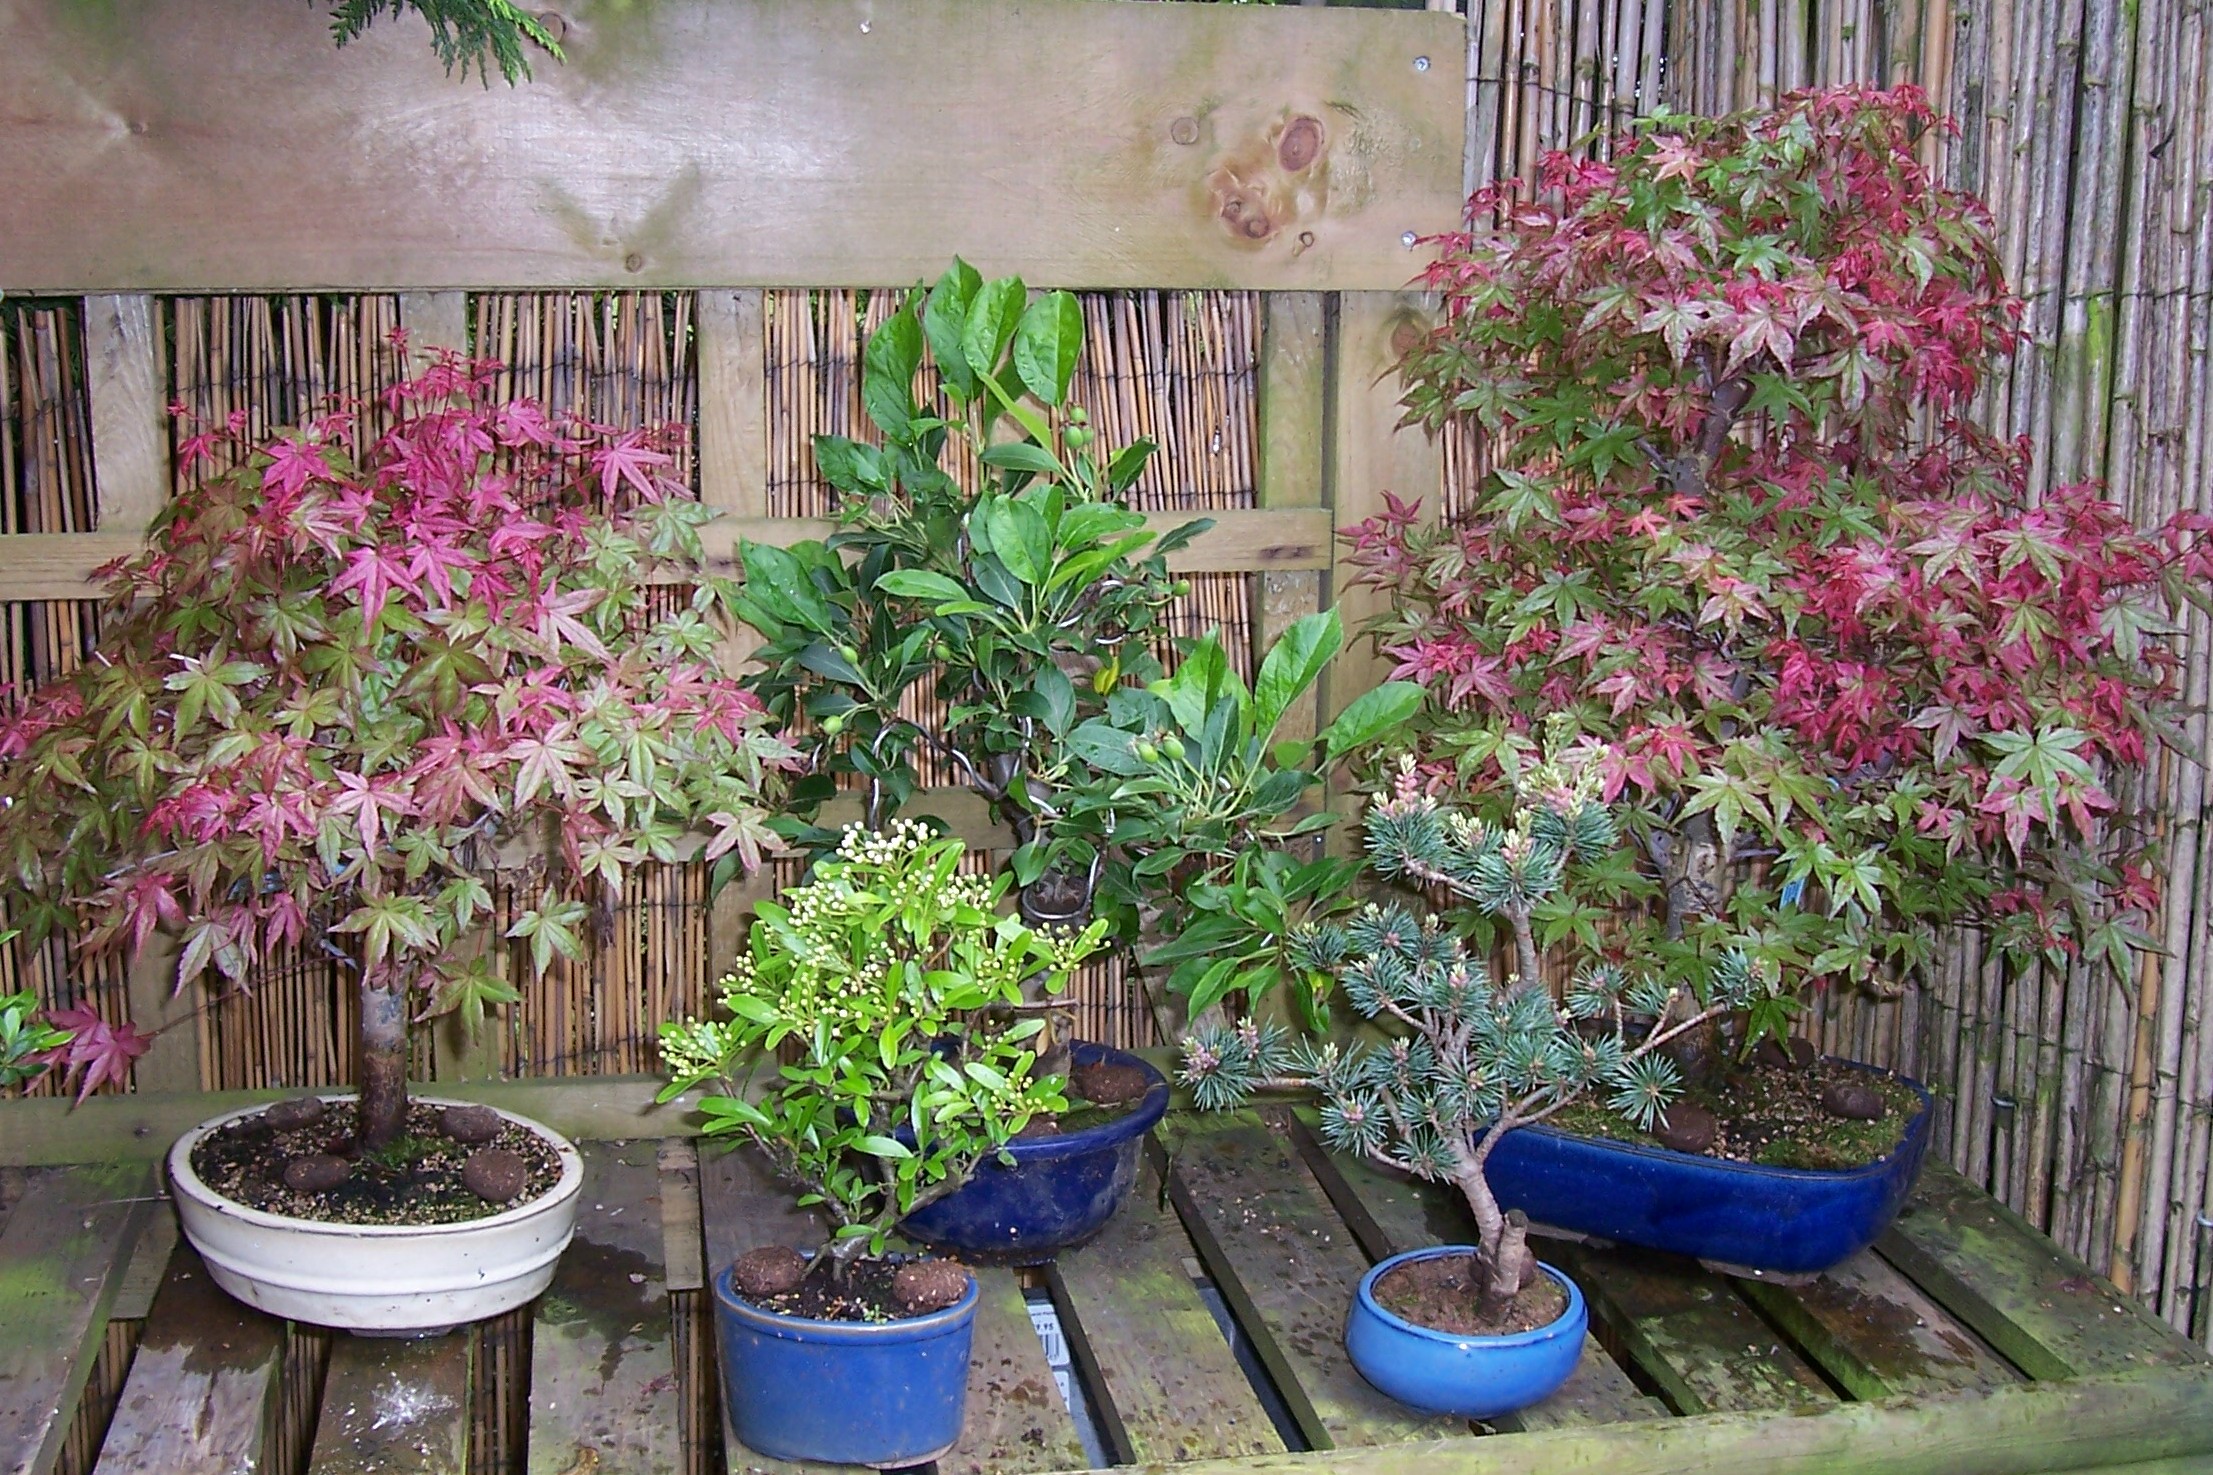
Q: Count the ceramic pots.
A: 5